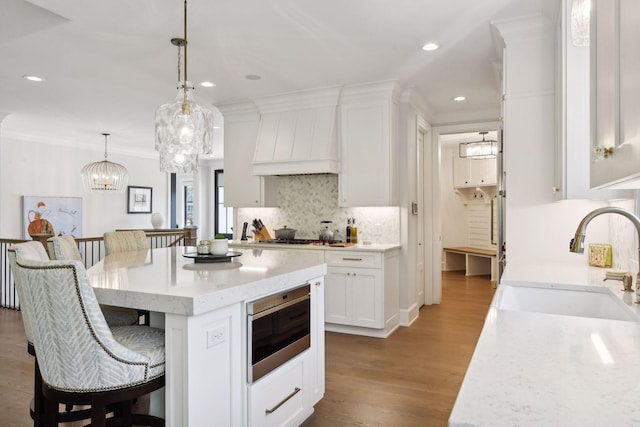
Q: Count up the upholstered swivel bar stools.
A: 4